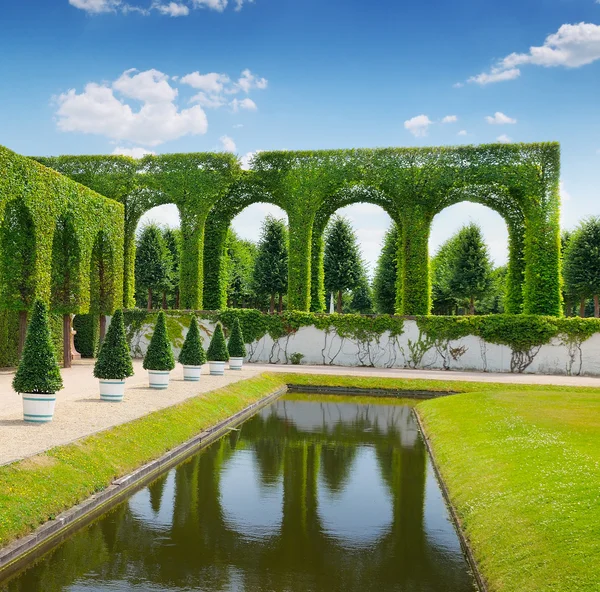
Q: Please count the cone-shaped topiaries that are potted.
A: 6